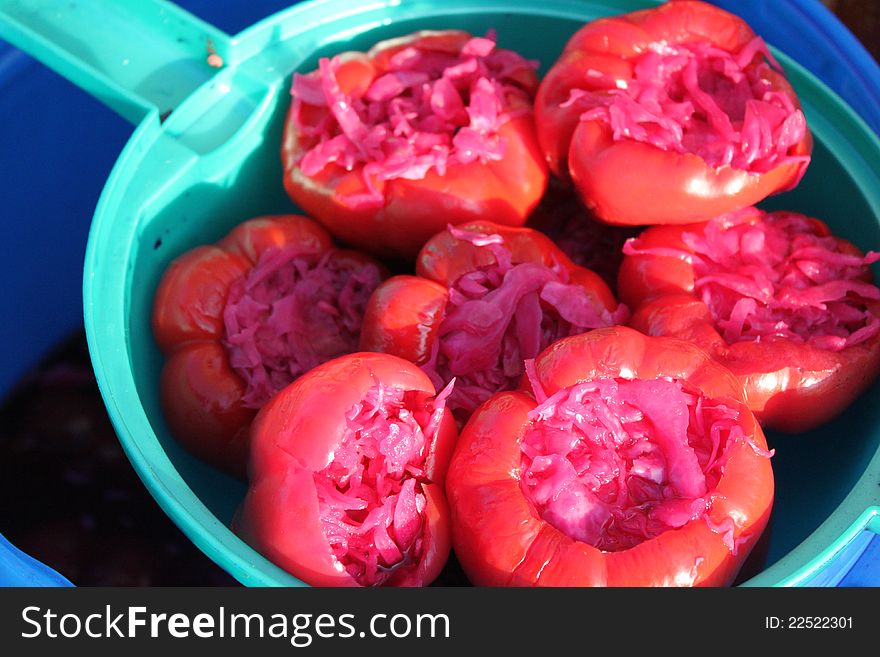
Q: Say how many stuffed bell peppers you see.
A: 7